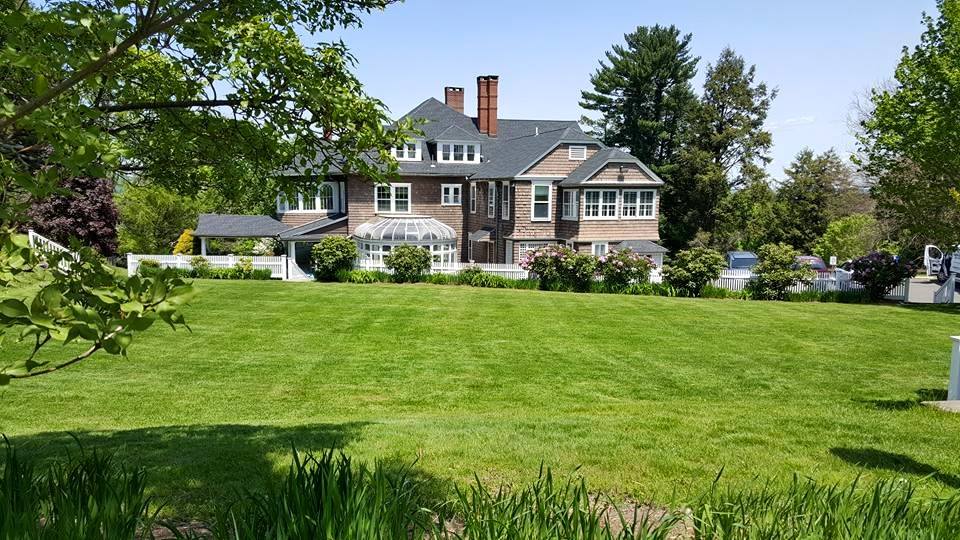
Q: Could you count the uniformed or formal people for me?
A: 0